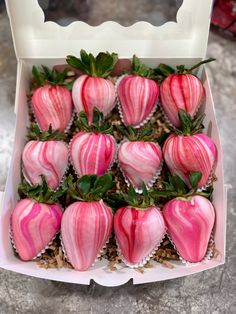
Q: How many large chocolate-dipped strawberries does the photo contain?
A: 12